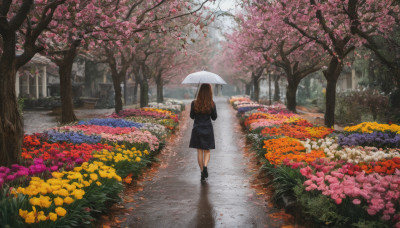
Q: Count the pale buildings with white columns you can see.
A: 1